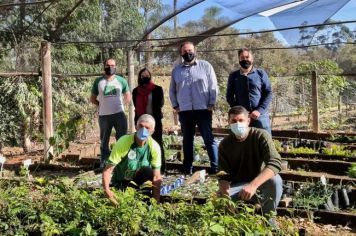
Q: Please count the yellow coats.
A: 0